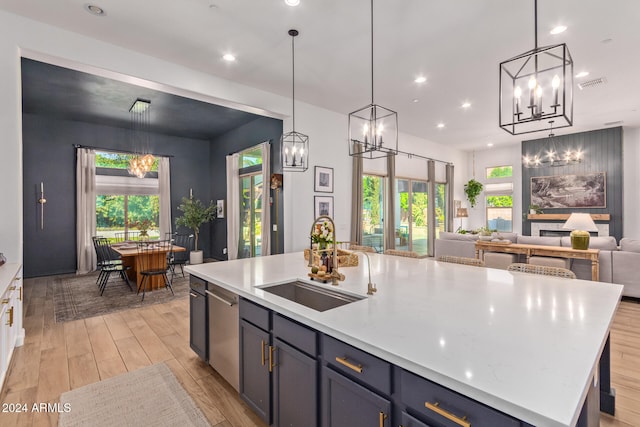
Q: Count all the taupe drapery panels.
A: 4